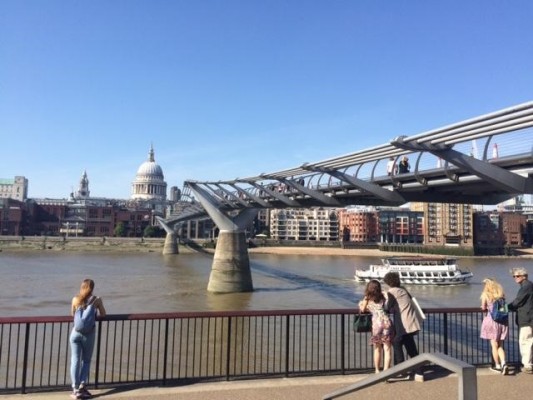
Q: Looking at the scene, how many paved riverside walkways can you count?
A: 1